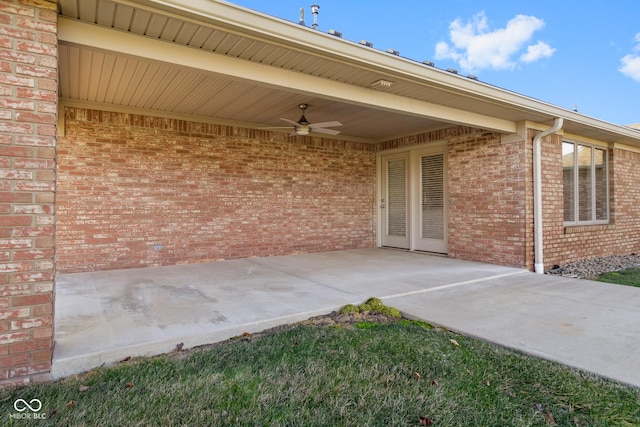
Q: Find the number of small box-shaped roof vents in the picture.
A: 6